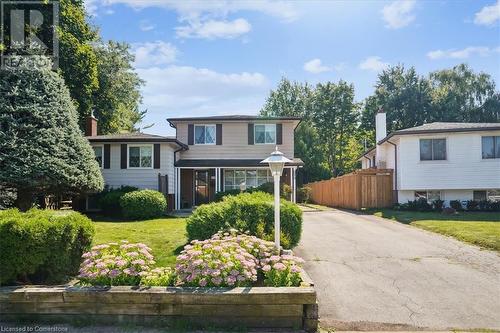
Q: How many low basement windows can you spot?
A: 2